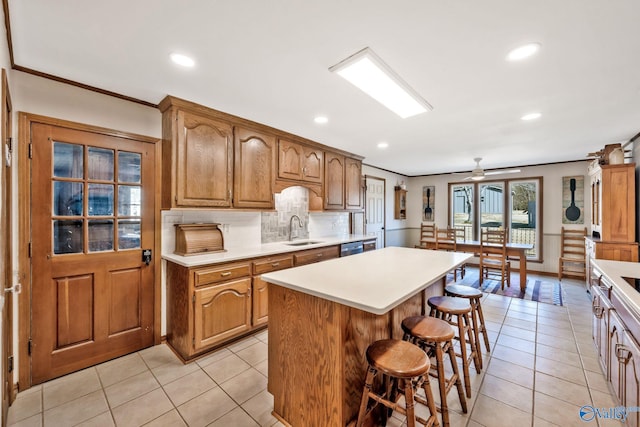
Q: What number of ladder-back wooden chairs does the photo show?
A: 6